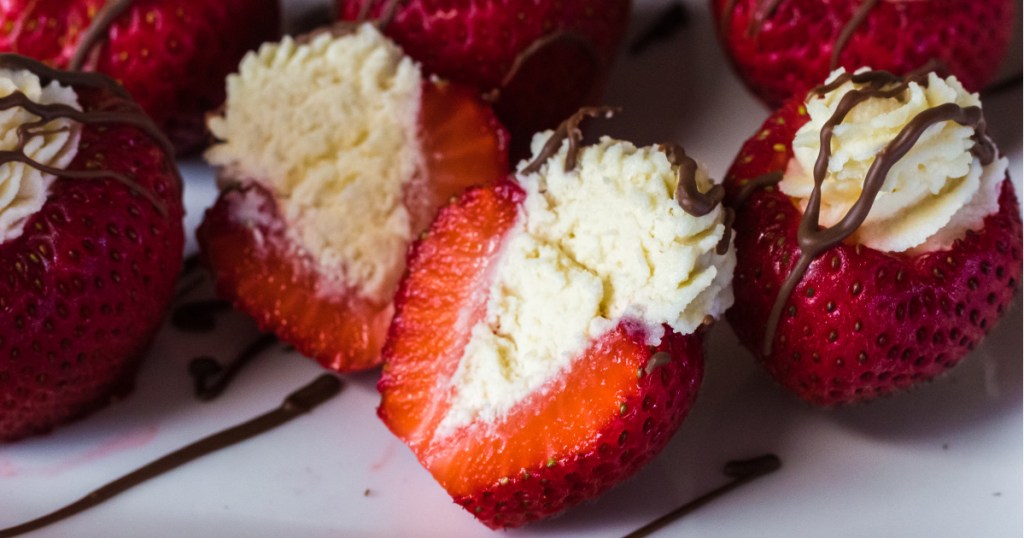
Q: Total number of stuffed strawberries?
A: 7